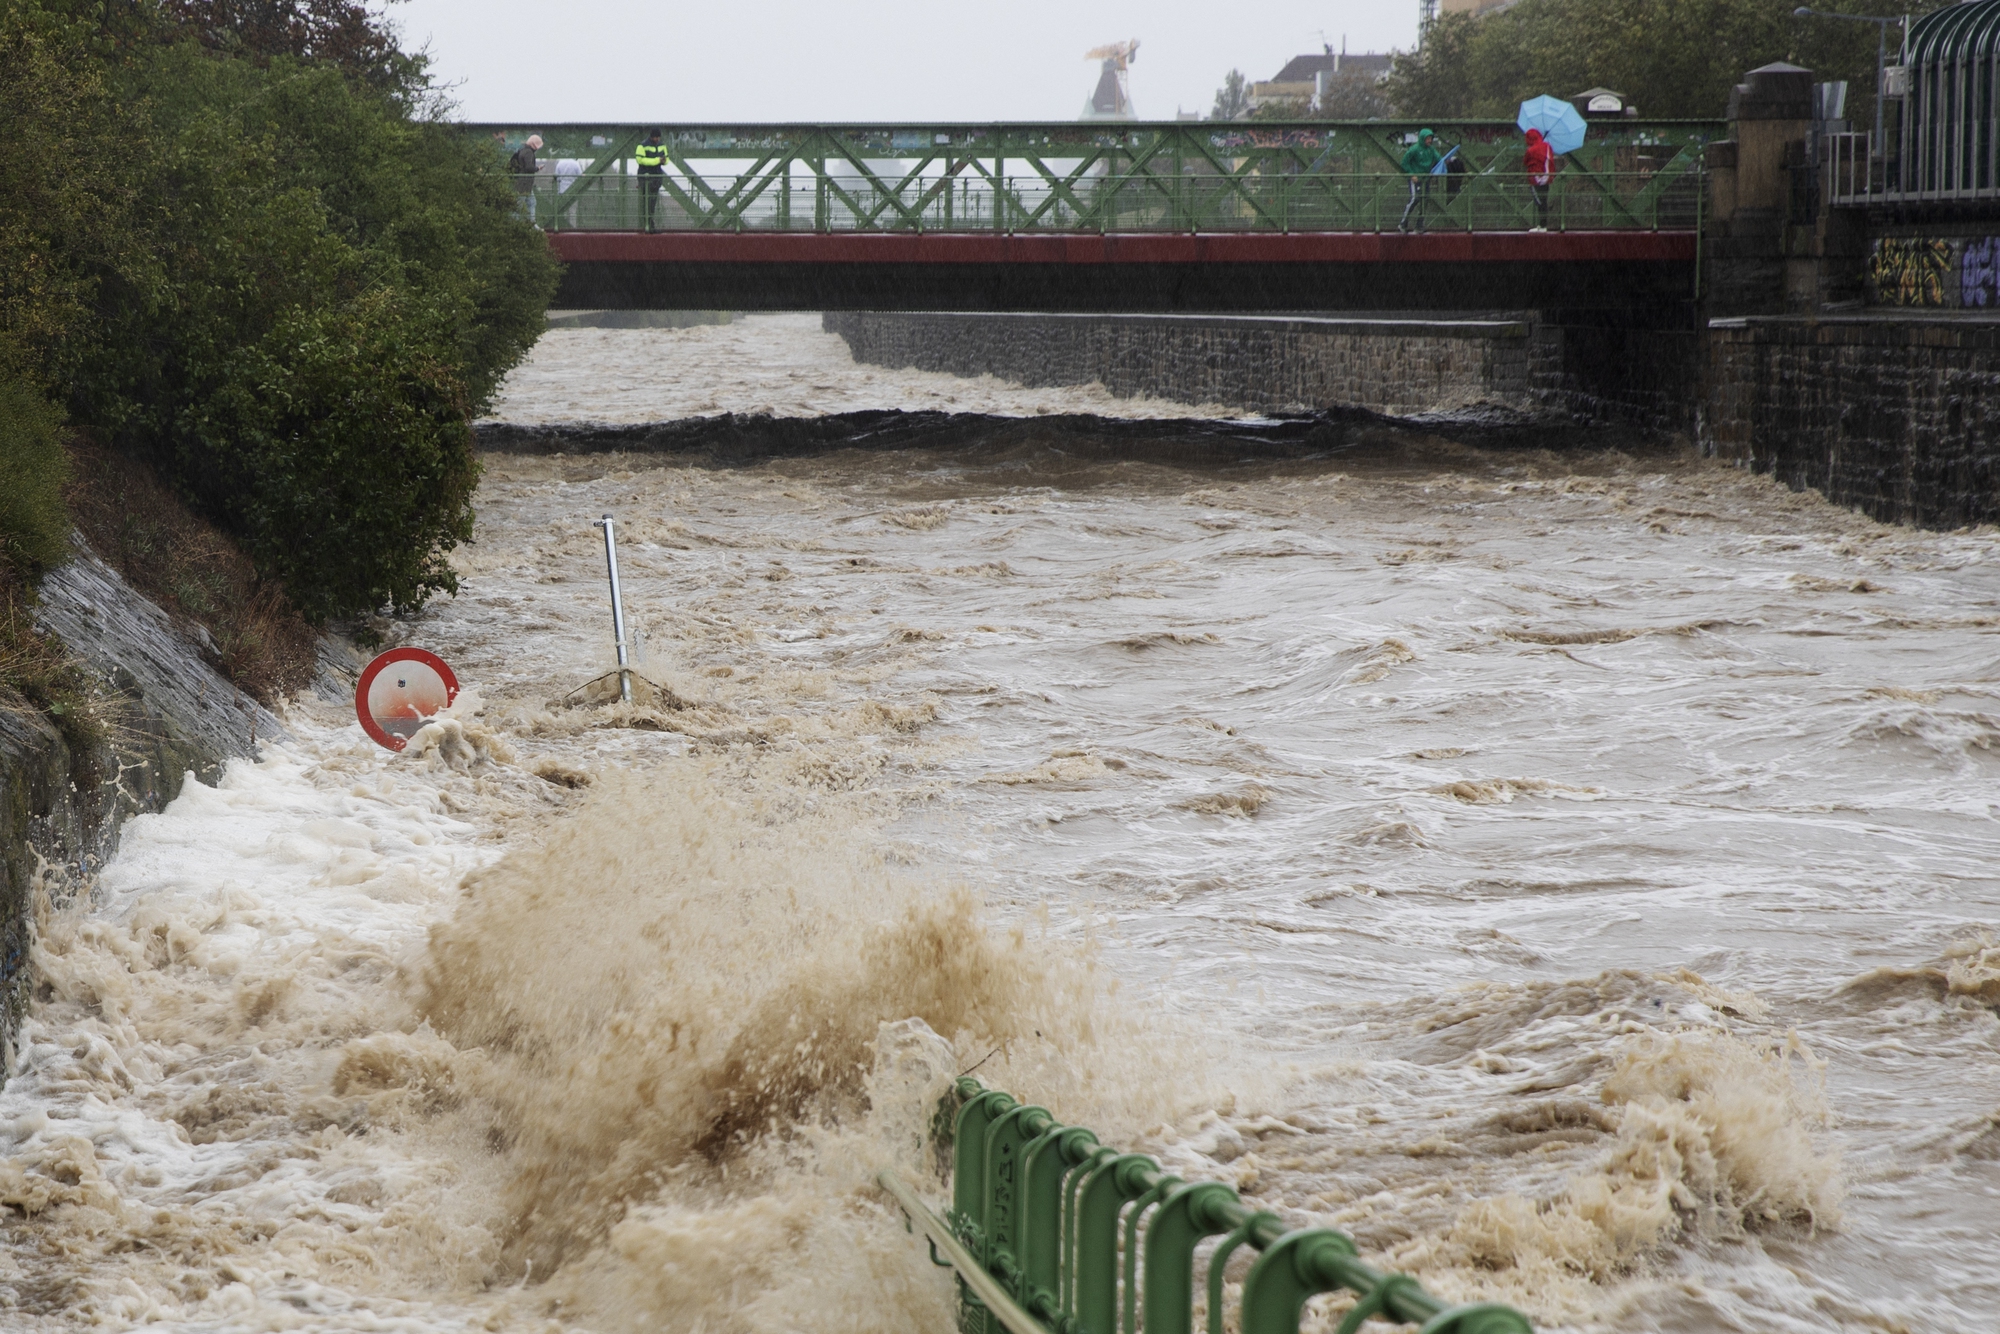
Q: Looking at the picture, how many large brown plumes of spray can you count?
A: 2